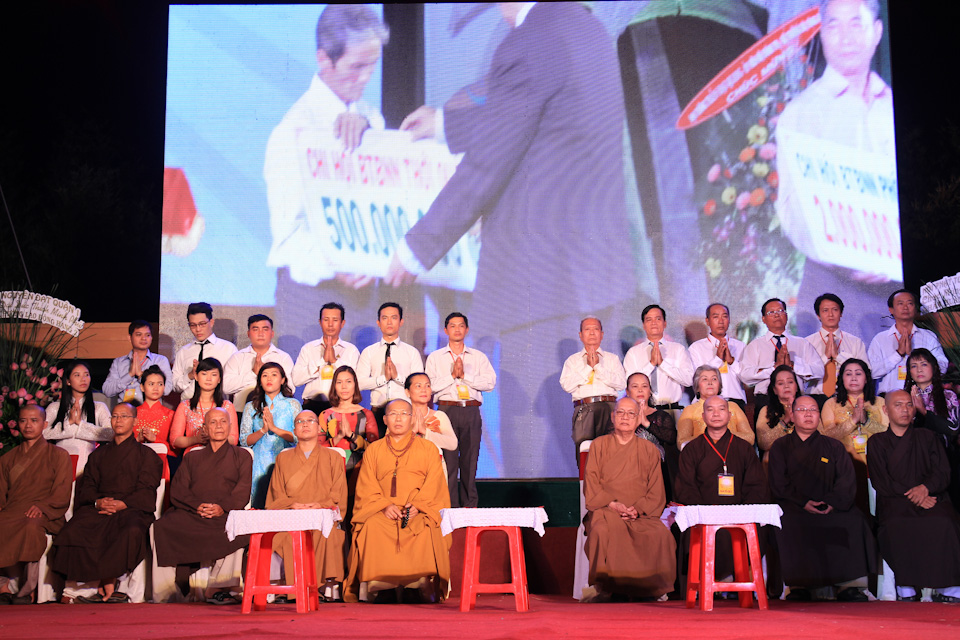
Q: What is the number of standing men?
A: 12